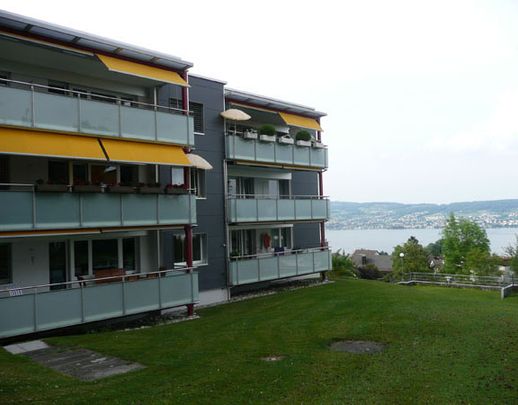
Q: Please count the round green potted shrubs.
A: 2